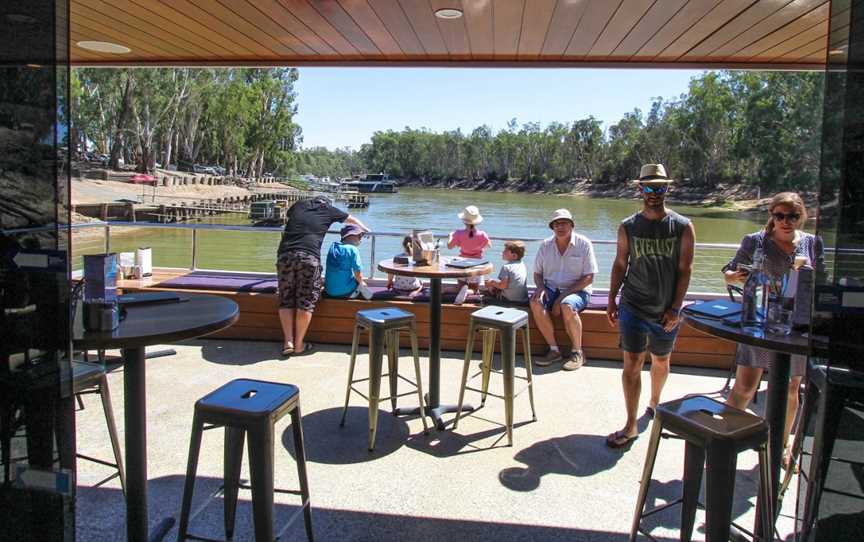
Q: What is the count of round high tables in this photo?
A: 3